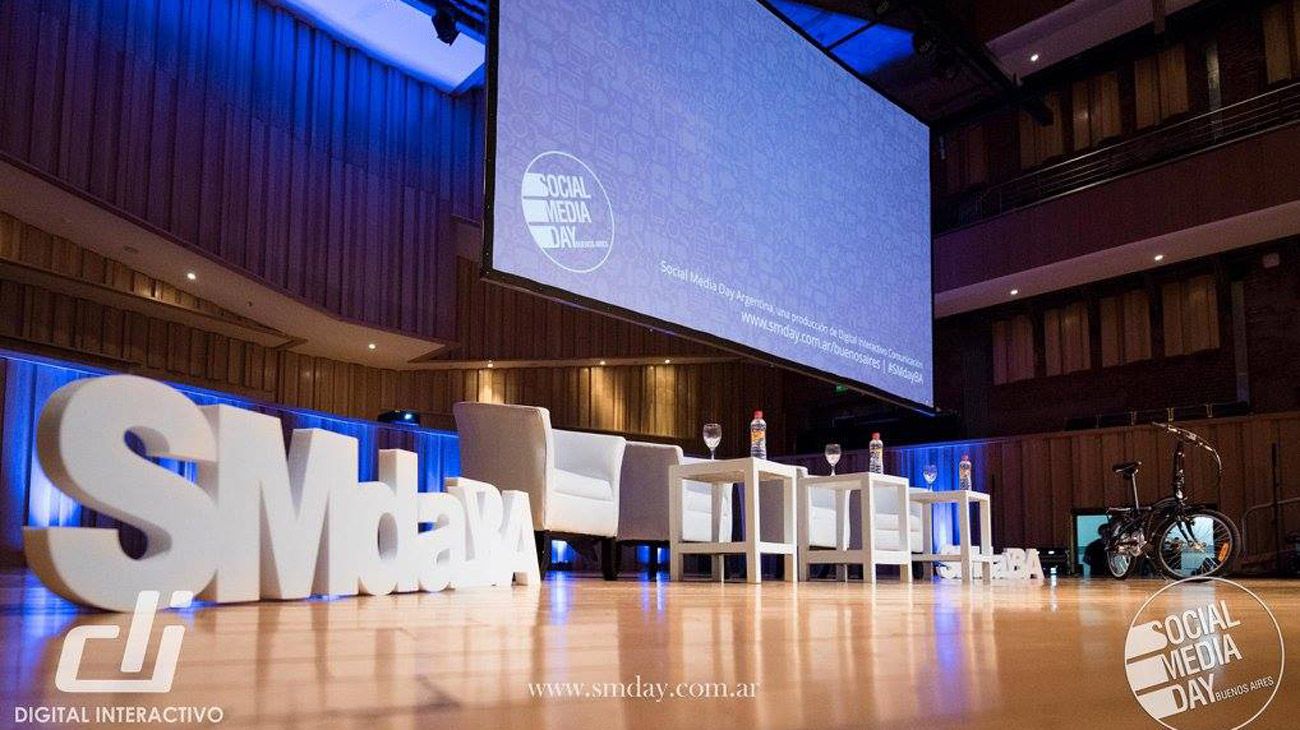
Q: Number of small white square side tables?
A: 3